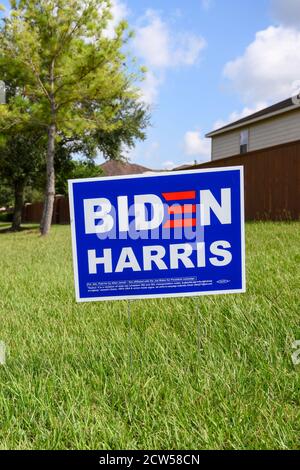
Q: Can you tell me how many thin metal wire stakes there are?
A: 2